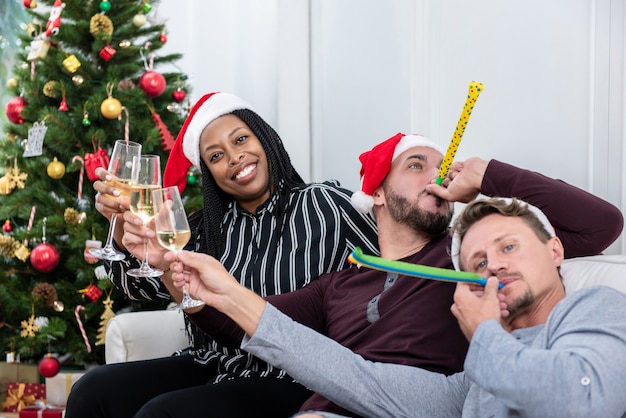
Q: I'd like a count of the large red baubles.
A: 4